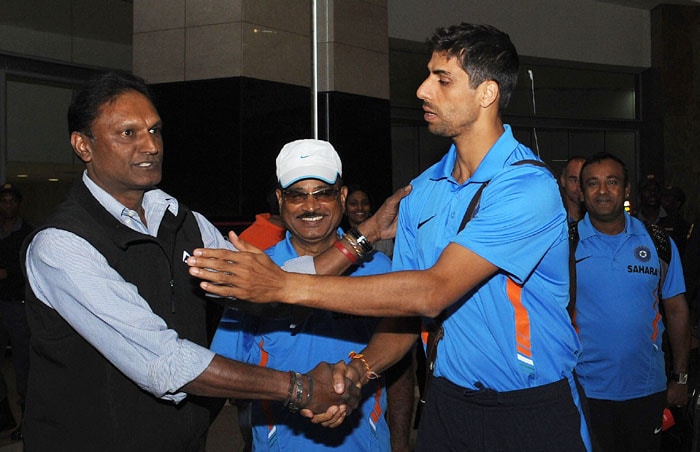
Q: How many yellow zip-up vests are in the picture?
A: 0